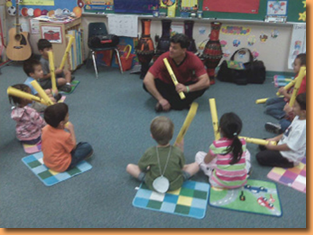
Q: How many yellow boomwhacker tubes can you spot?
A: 11